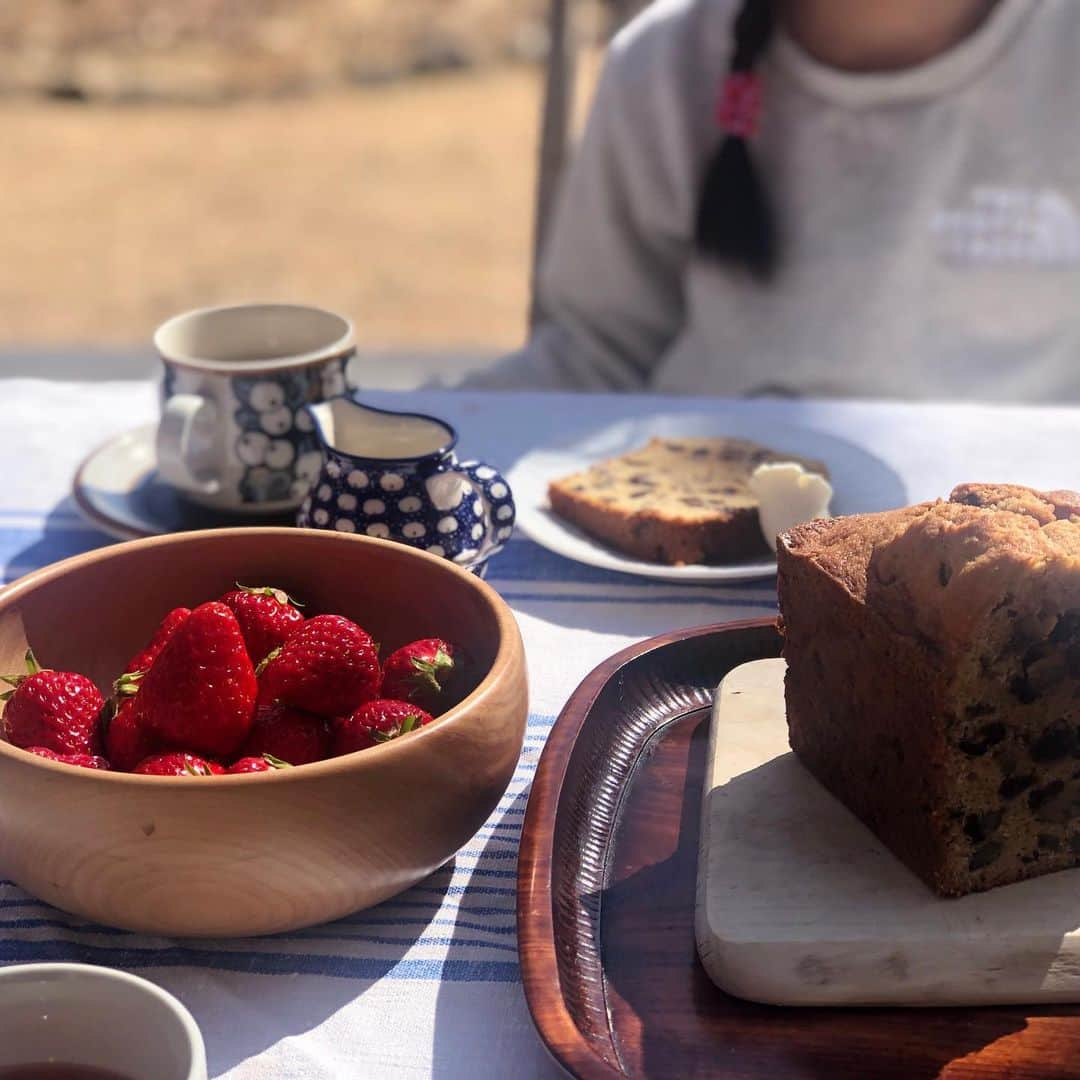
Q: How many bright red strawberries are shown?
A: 12